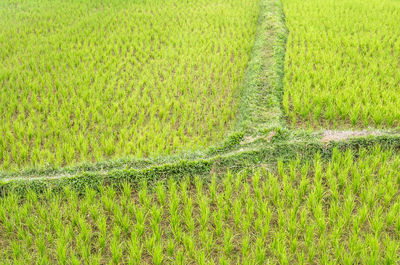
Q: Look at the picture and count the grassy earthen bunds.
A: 2